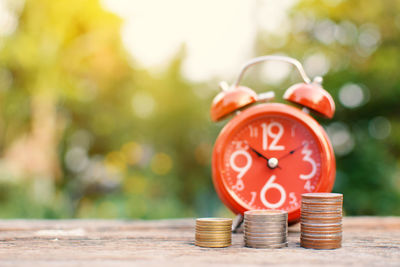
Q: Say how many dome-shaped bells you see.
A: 2